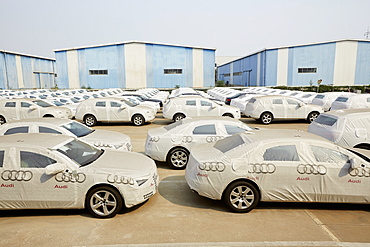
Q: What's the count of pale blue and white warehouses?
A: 3